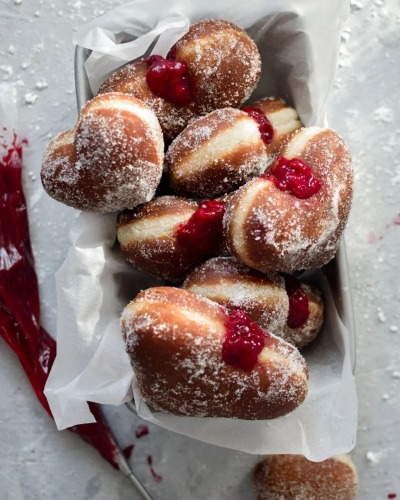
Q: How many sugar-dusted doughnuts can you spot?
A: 8